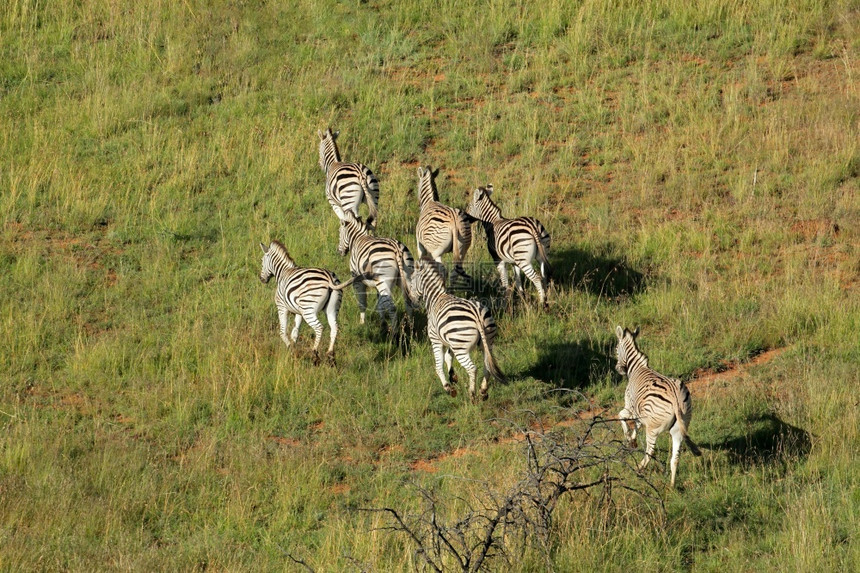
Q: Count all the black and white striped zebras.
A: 7